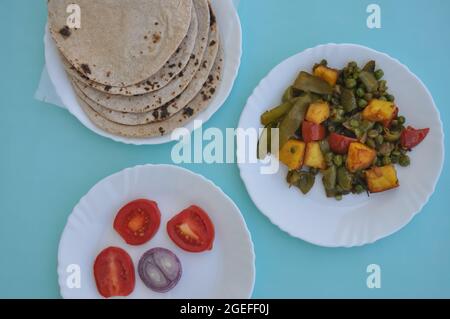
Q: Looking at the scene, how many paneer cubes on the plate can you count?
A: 7